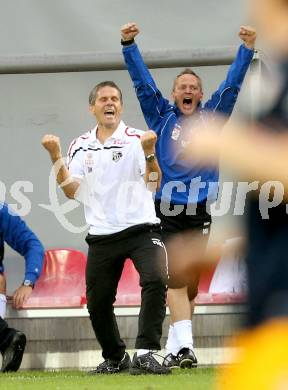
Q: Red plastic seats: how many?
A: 3